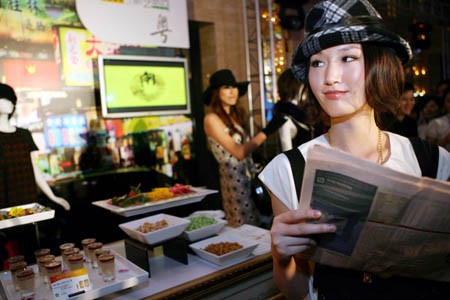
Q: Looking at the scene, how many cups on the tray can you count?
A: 13